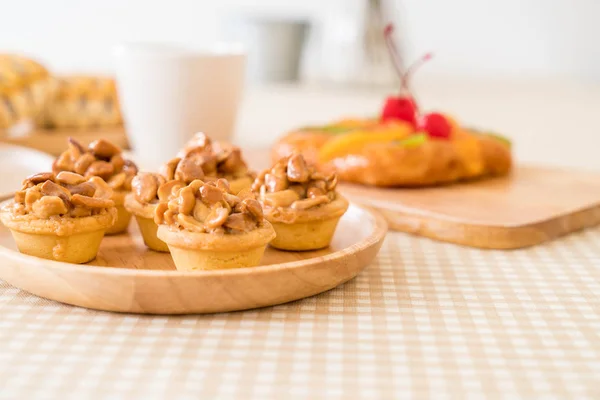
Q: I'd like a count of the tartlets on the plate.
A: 6